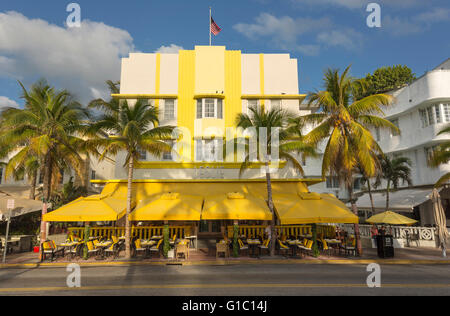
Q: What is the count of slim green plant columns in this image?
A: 4